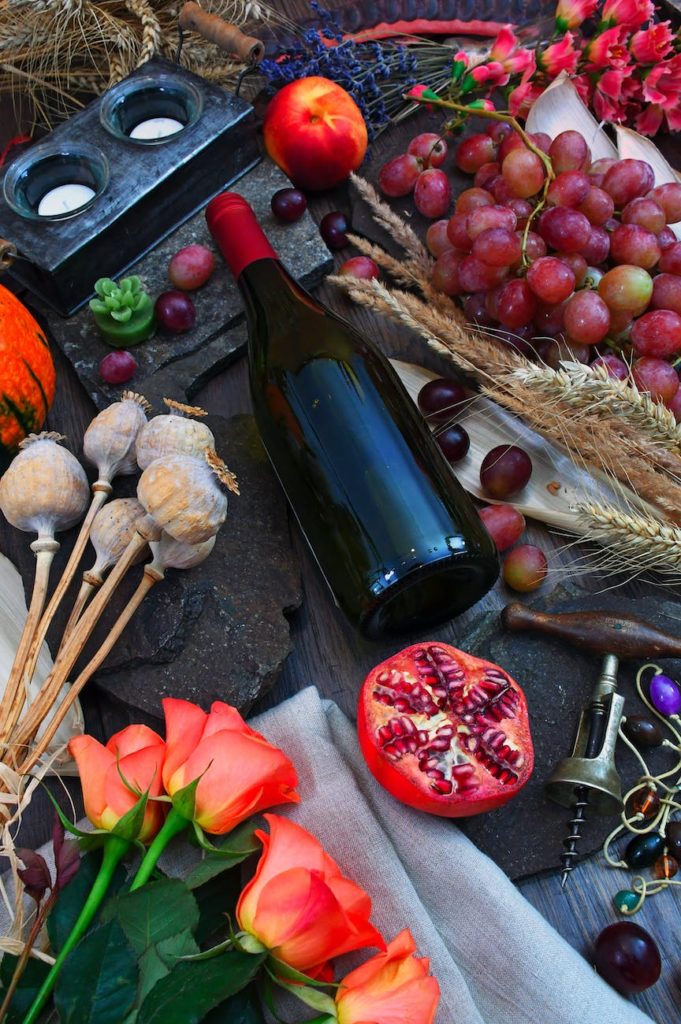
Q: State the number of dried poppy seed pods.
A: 6